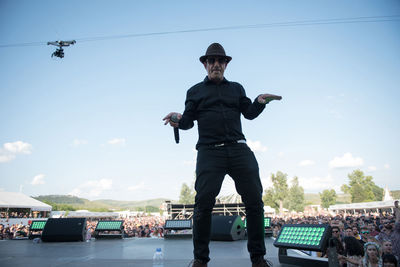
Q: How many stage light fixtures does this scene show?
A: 5